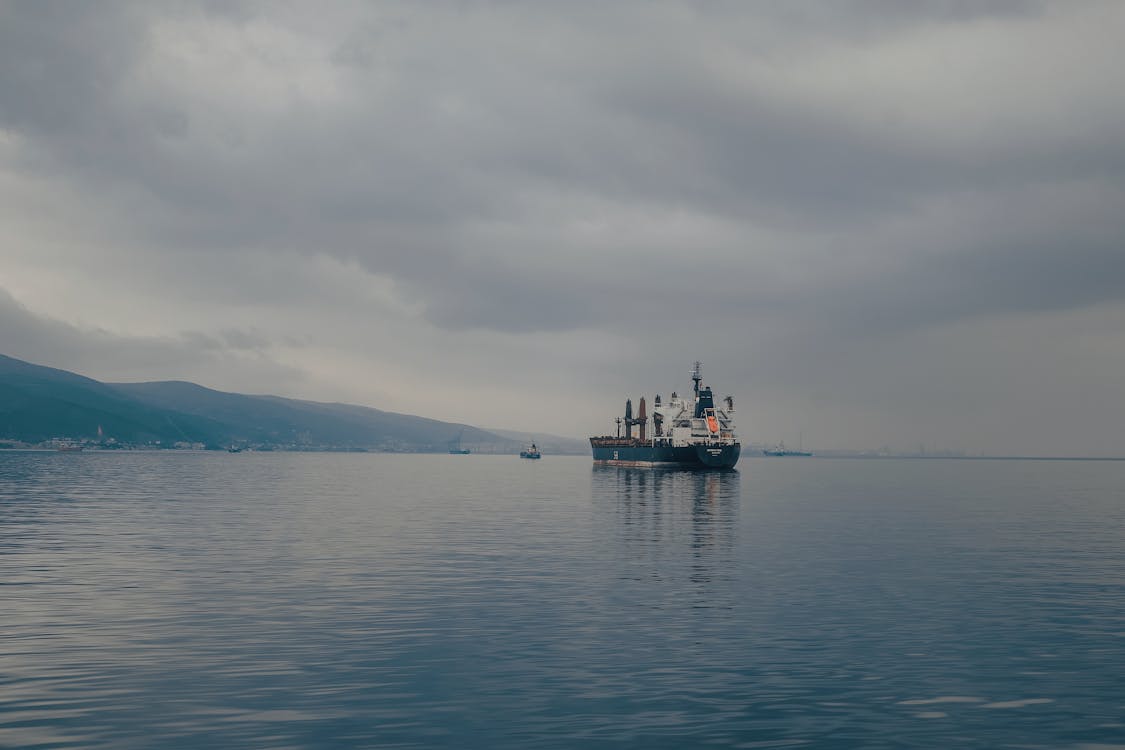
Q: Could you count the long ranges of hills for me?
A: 1